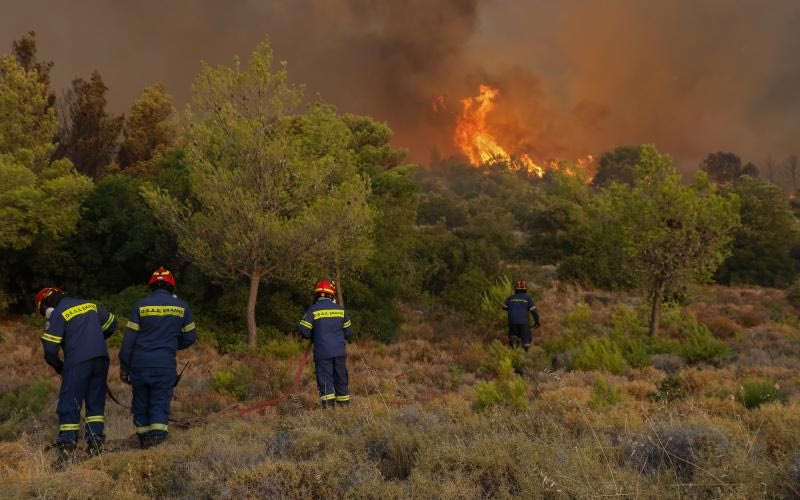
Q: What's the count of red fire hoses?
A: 1